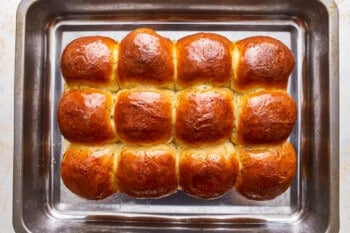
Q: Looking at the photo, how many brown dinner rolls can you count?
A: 12